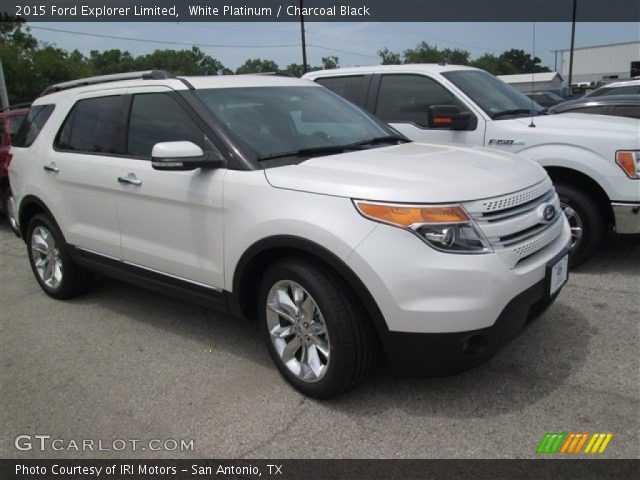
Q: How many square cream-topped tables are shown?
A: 0